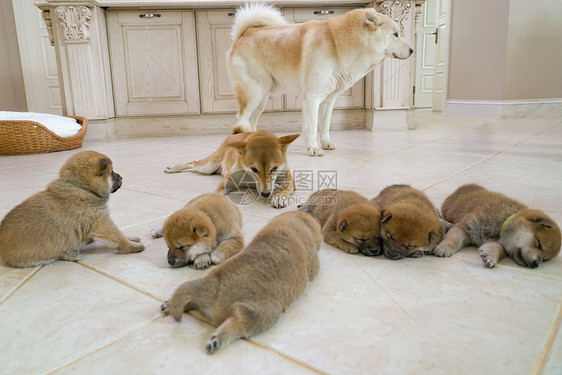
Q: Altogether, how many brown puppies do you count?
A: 6